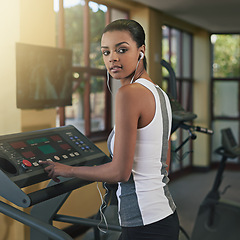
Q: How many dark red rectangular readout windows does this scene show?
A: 4